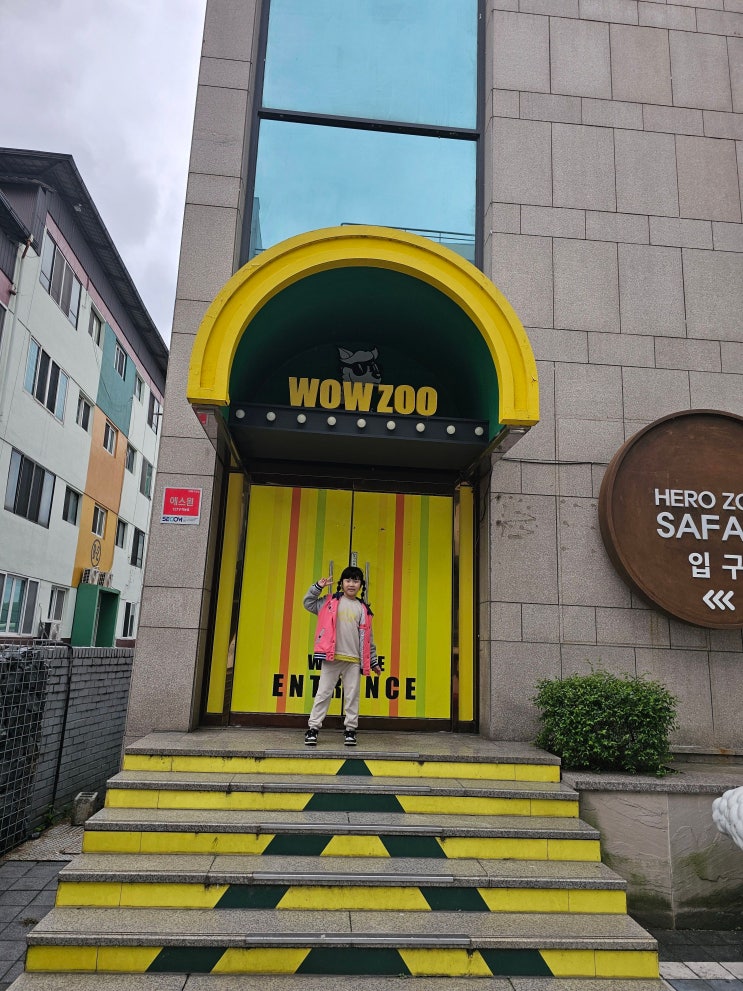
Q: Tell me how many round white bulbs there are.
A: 9